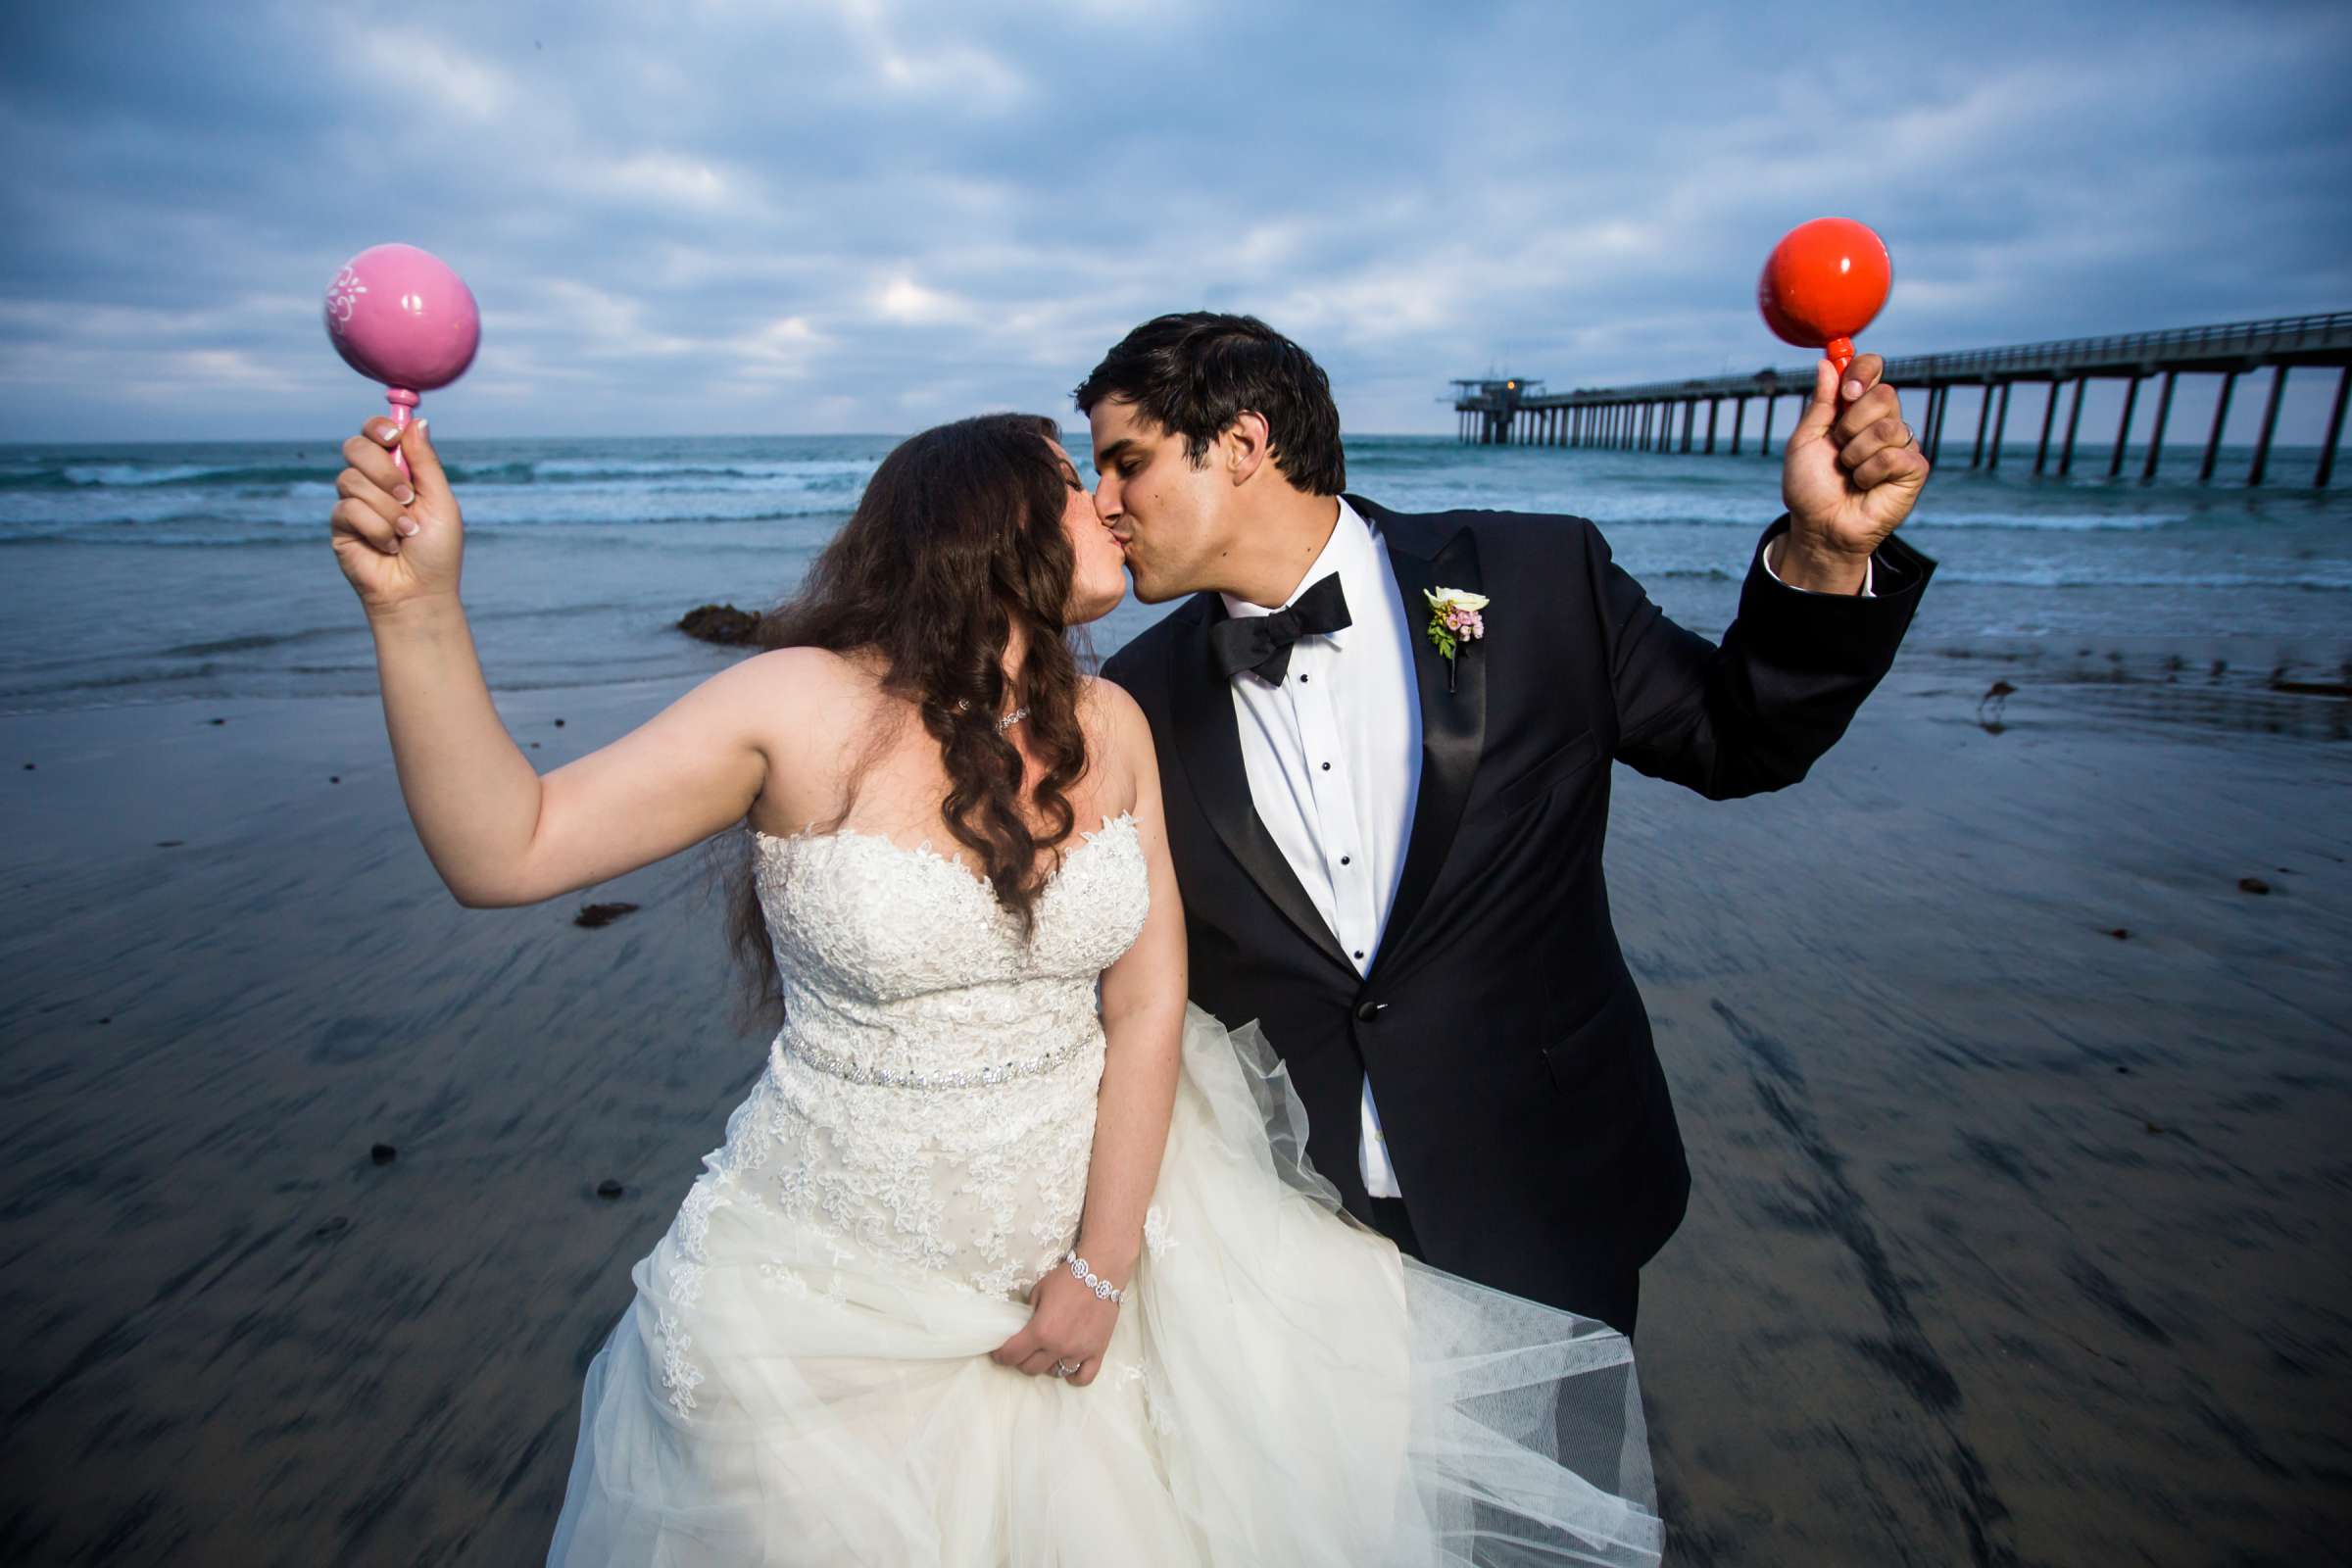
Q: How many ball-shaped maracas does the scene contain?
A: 2